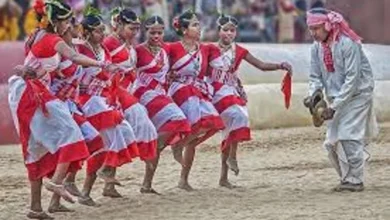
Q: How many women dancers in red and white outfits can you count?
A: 7